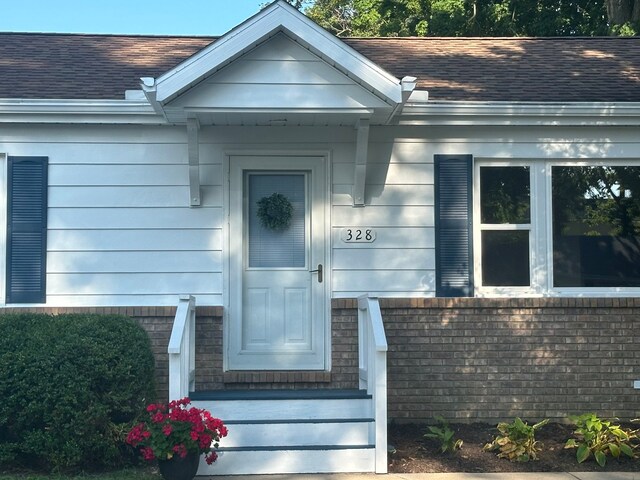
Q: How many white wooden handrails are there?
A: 2